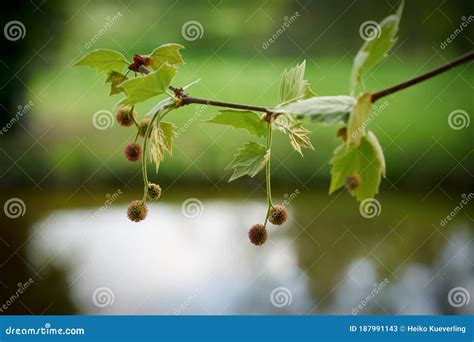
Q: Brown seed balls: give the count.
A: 8